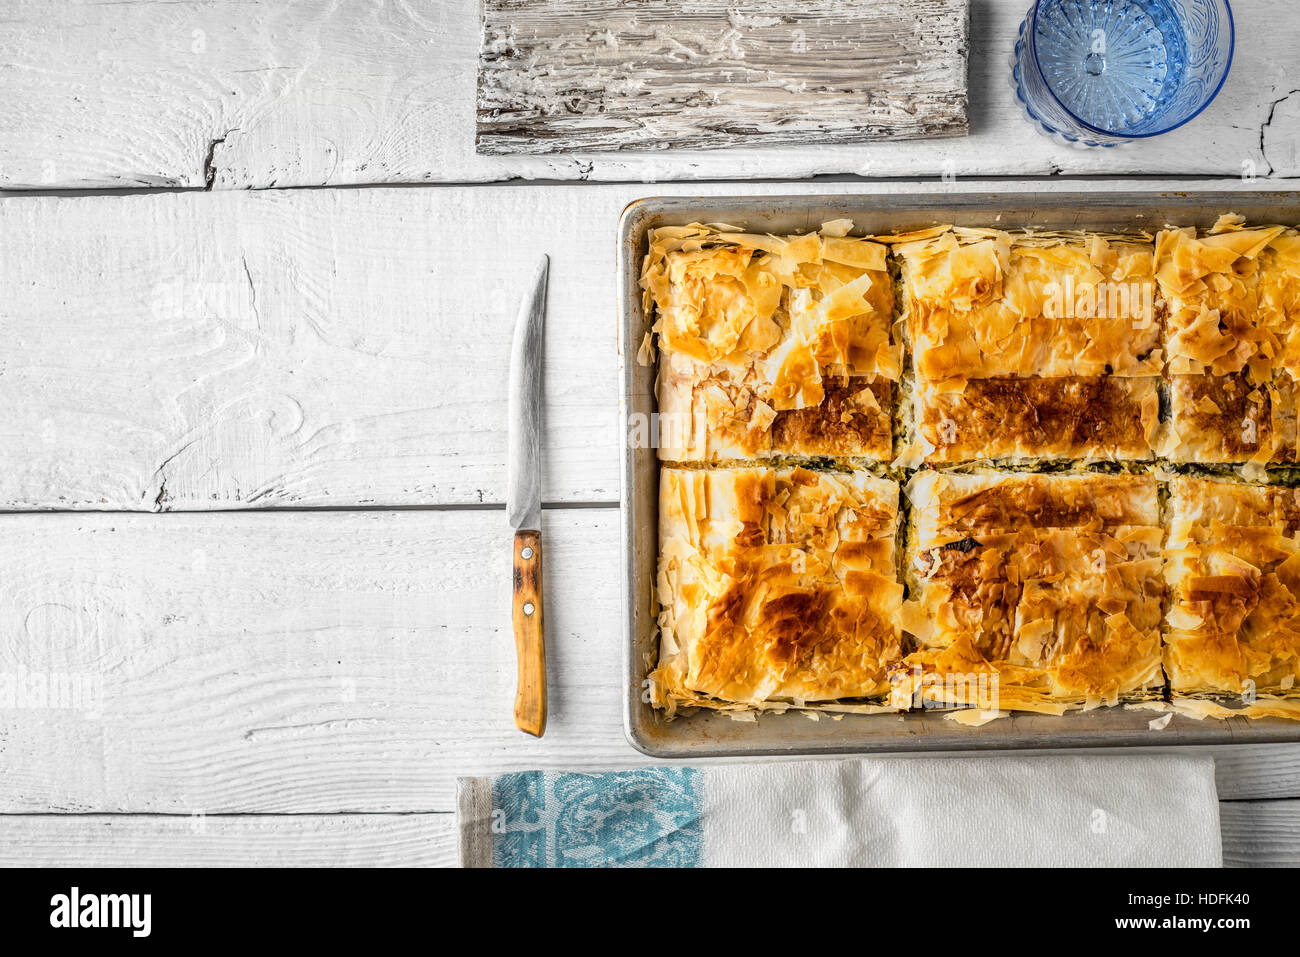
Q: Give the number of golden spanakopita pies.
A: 6